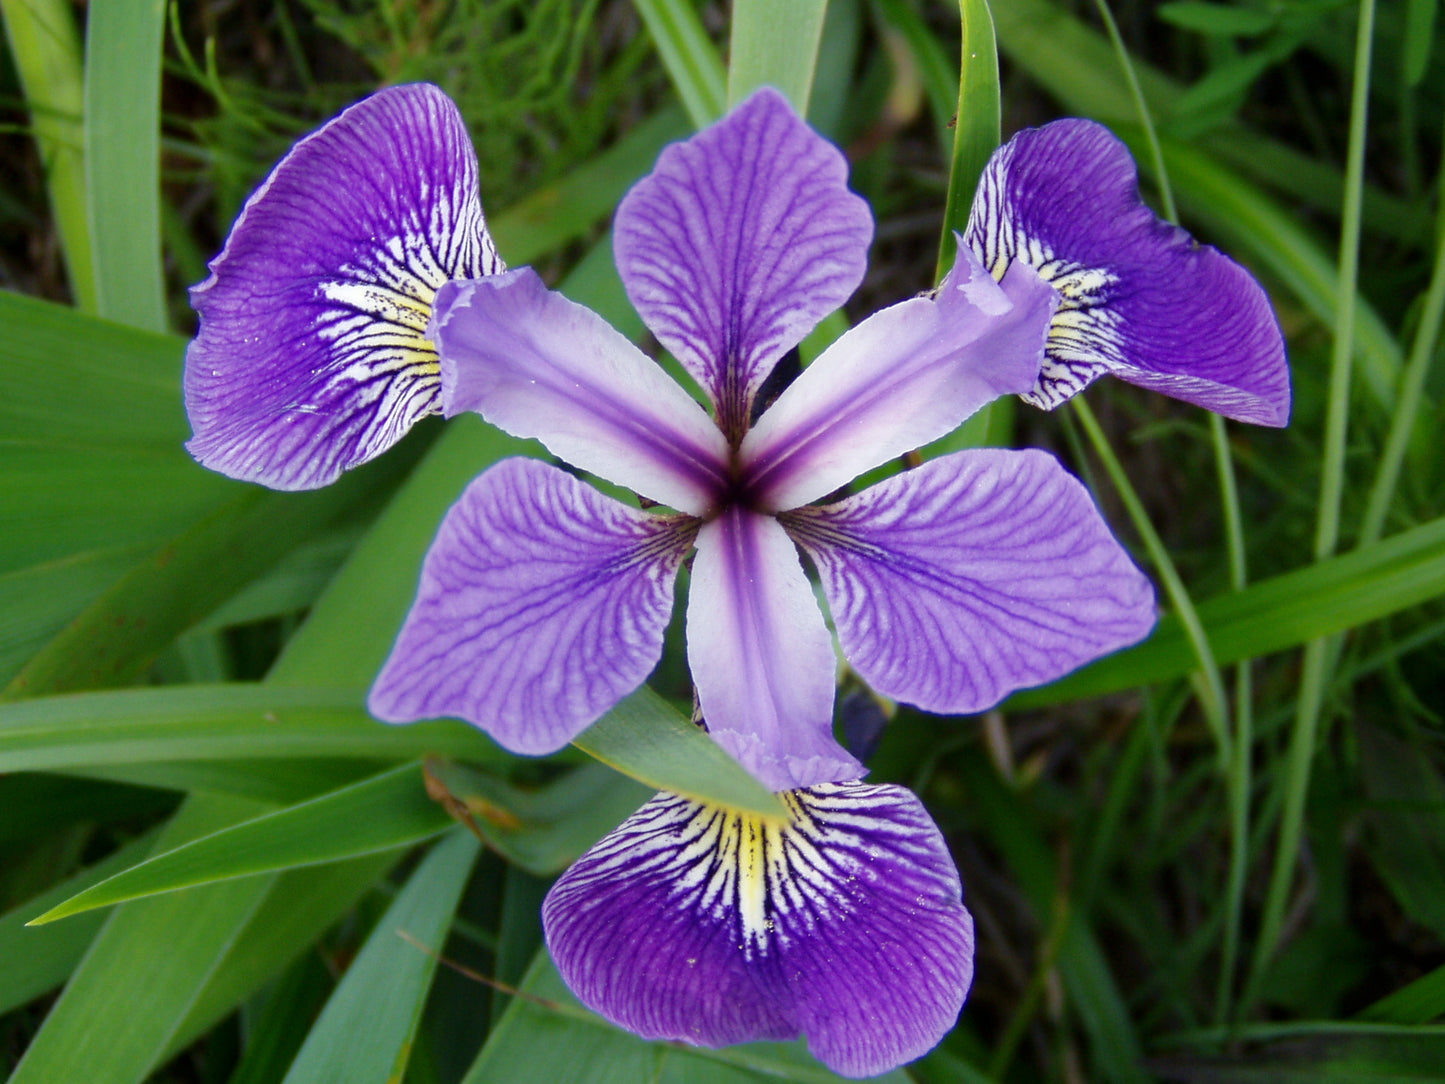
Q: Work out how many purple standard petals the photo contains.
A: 3